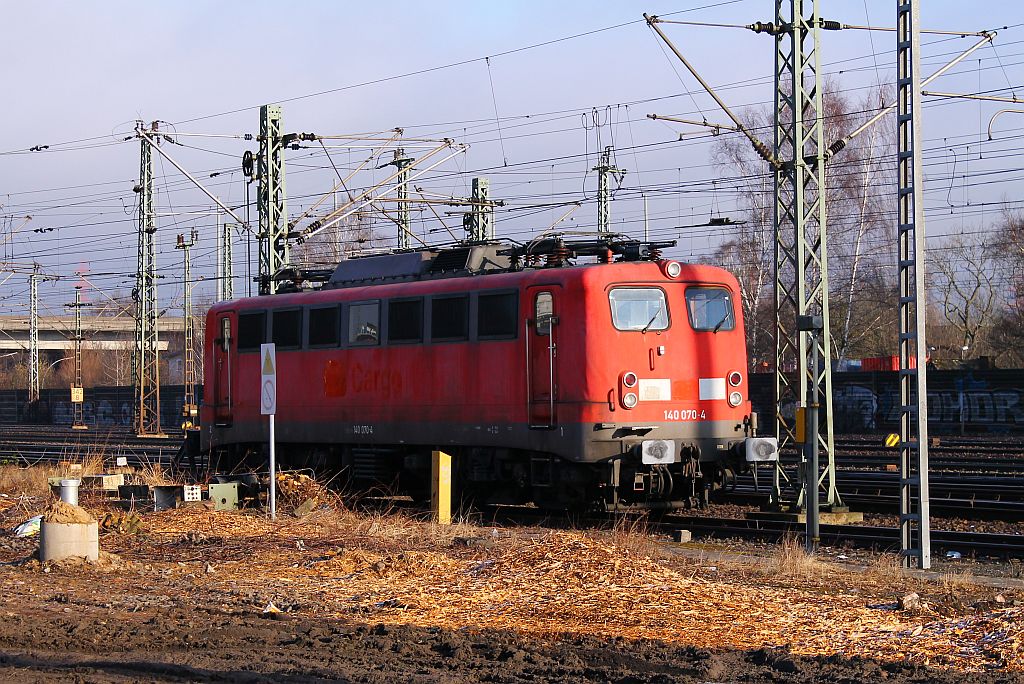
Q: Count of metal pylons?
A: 11